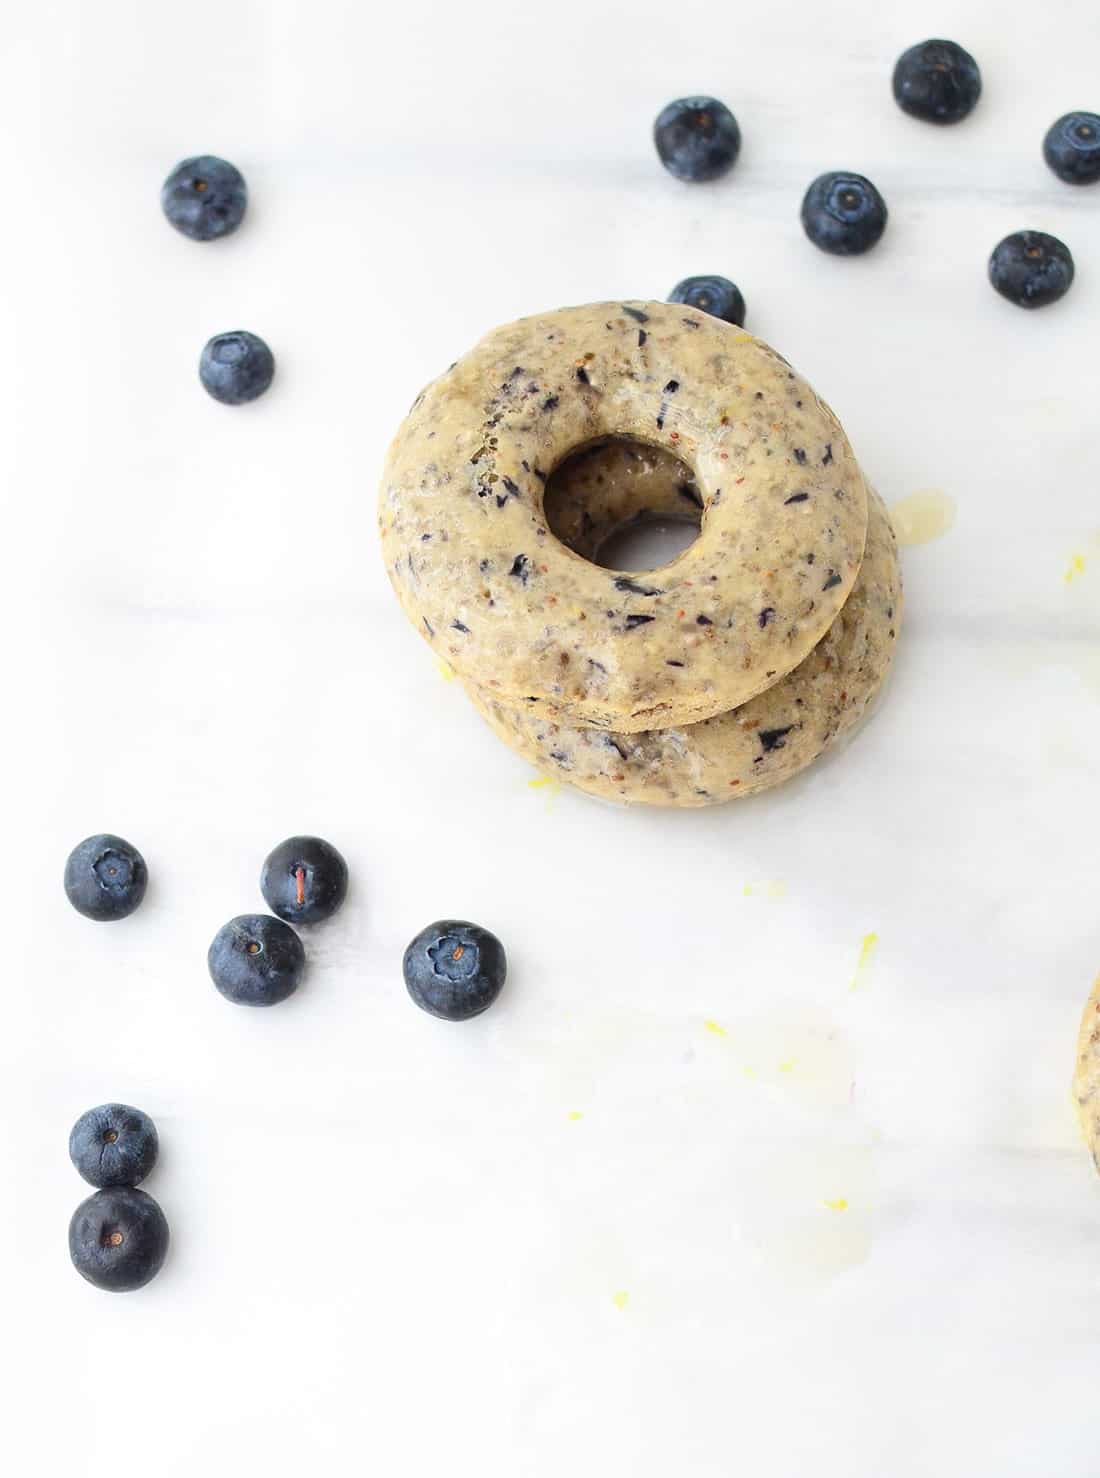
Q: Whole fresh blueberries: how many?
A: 14